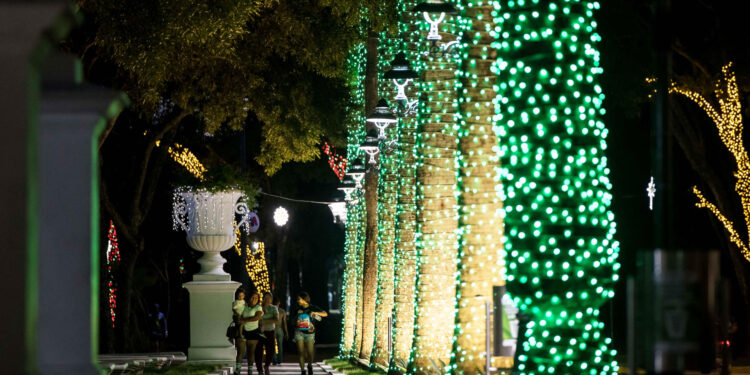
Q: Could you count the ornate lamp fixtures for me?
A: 7